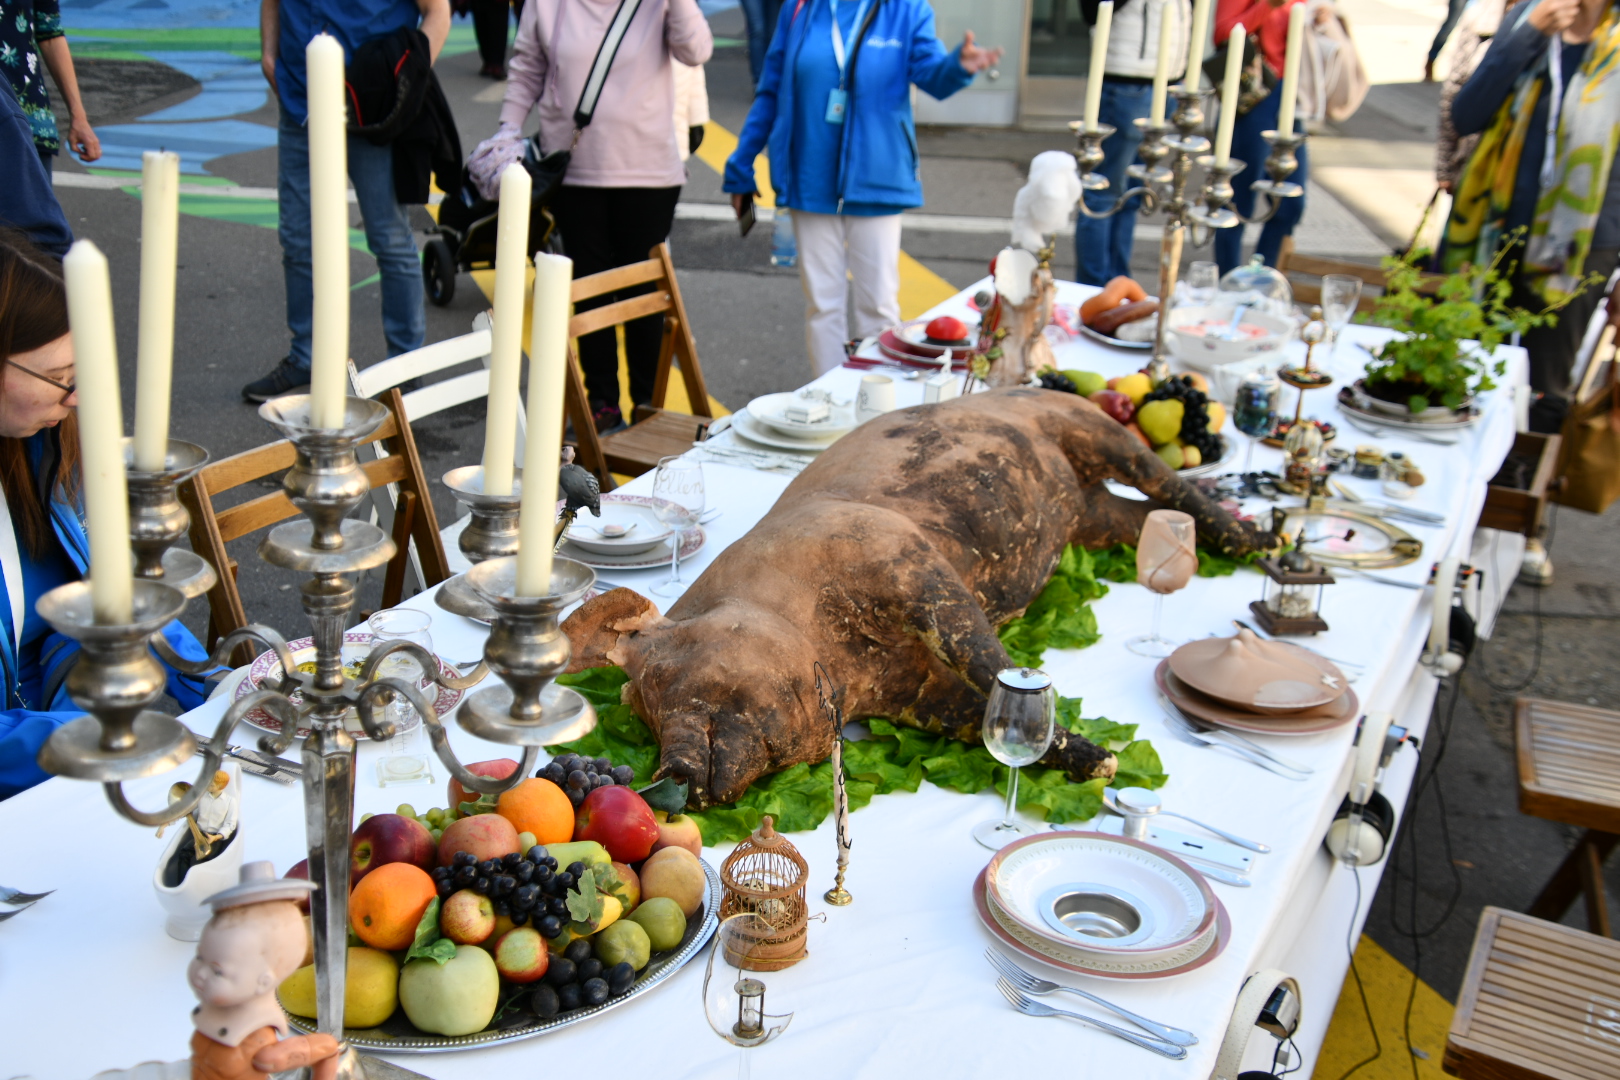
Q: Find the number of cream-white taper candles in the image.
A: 10